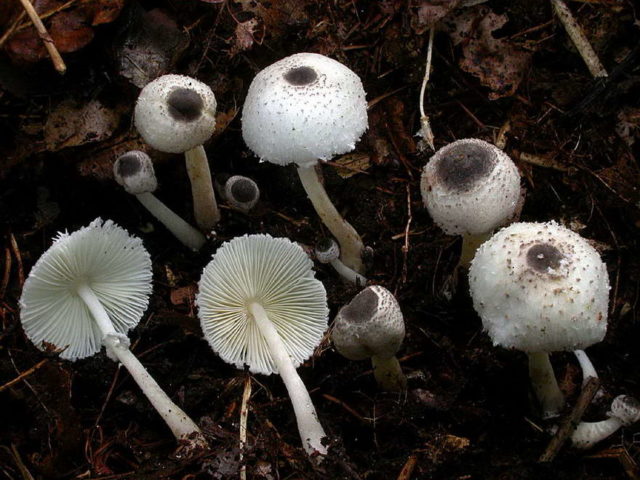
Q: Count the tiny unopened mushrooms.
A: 4